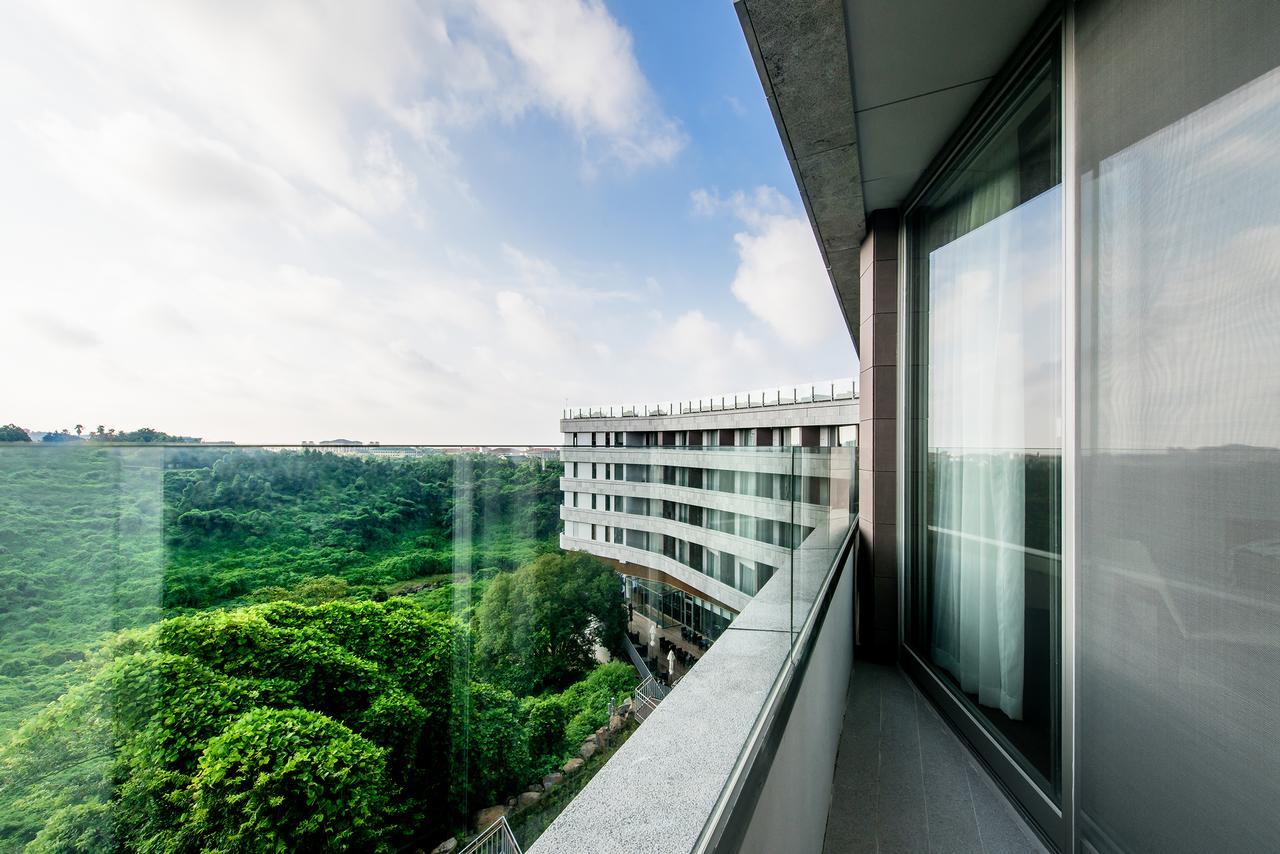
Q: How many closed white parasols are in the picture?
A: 2